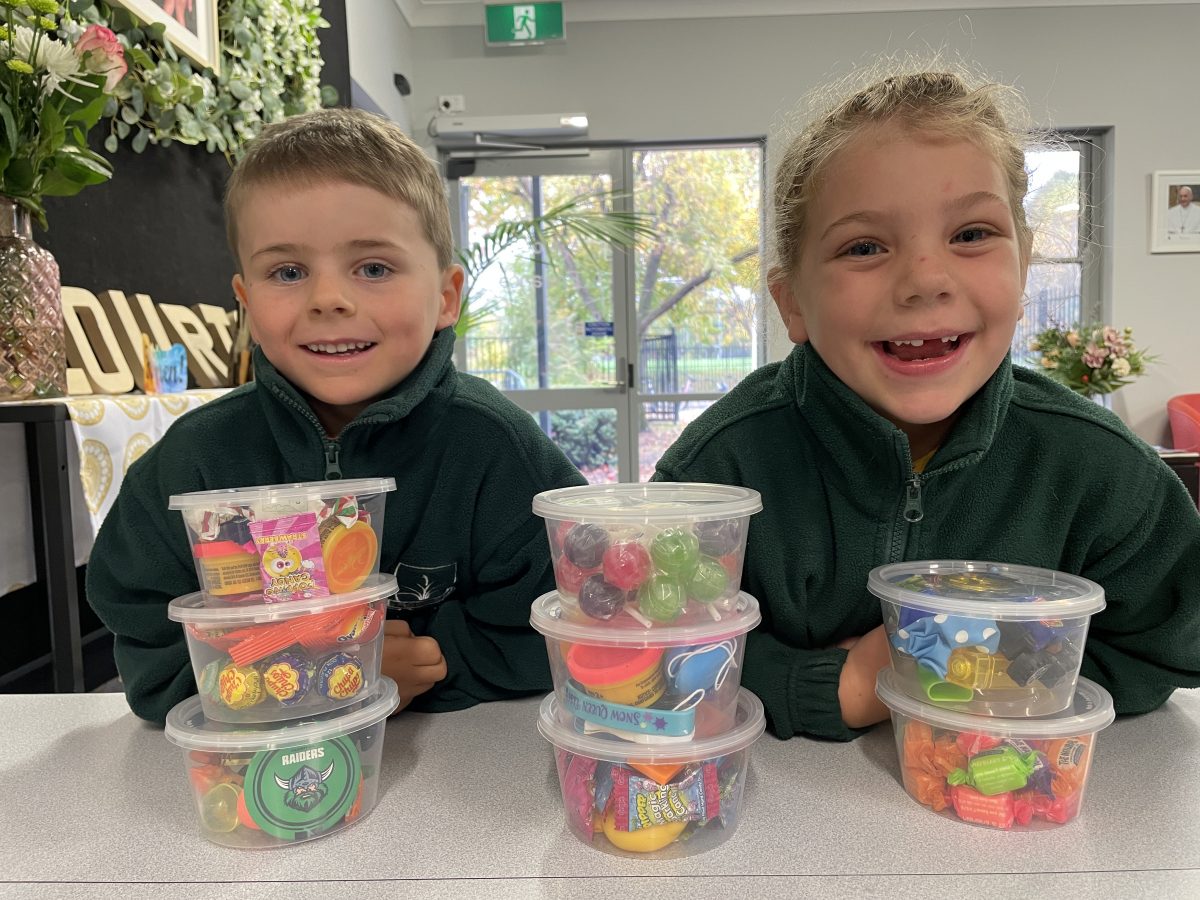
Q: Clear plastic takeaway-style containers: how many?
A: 8